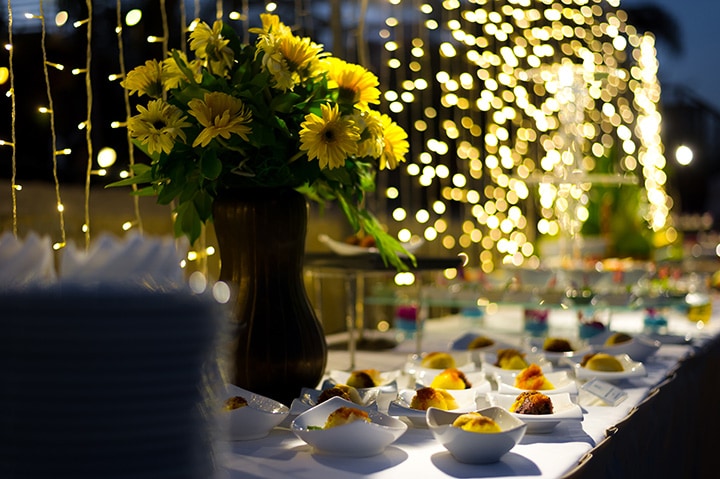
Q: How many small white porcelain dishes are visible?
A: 15